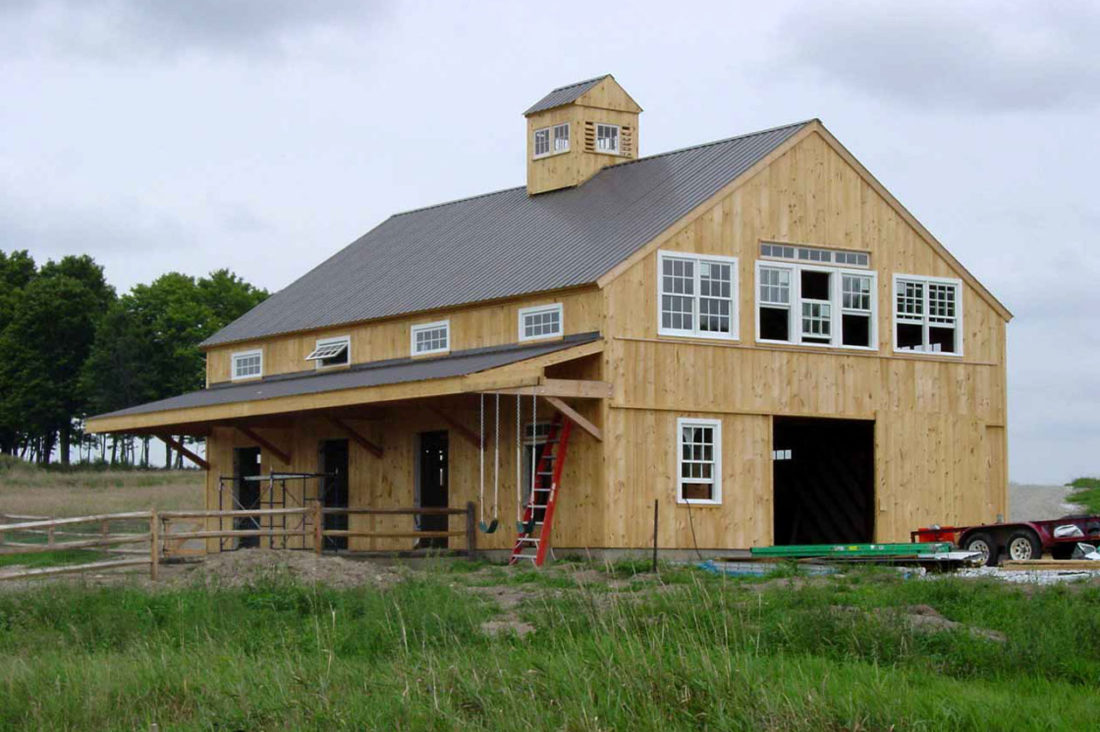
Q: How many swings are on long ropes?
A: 2